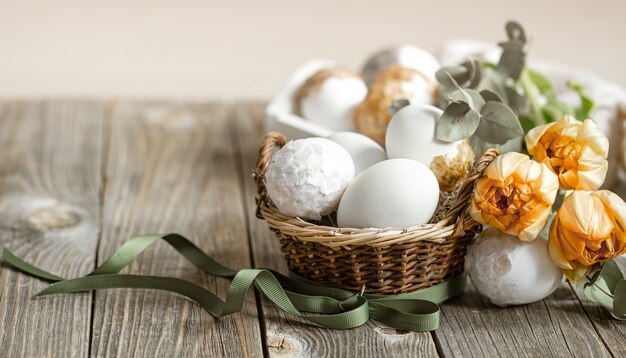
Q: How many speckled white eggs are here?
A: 2